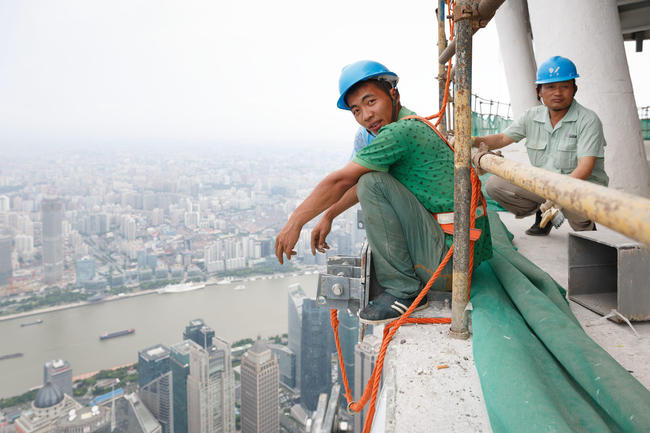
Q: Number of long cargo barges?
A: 3